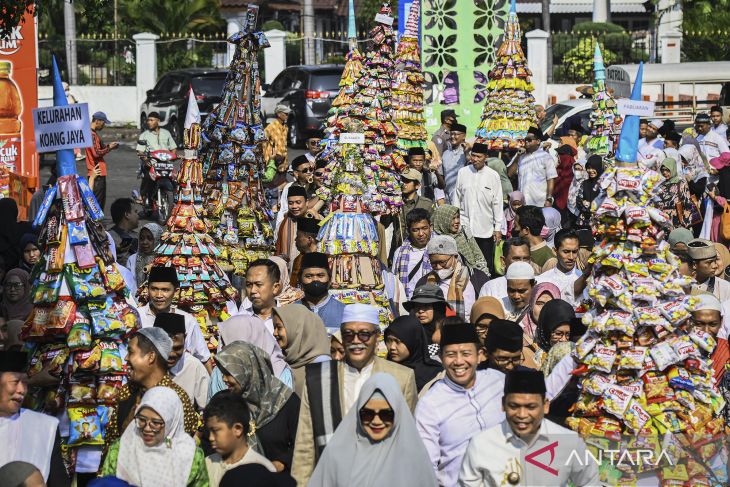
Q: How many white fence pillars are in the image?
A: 4